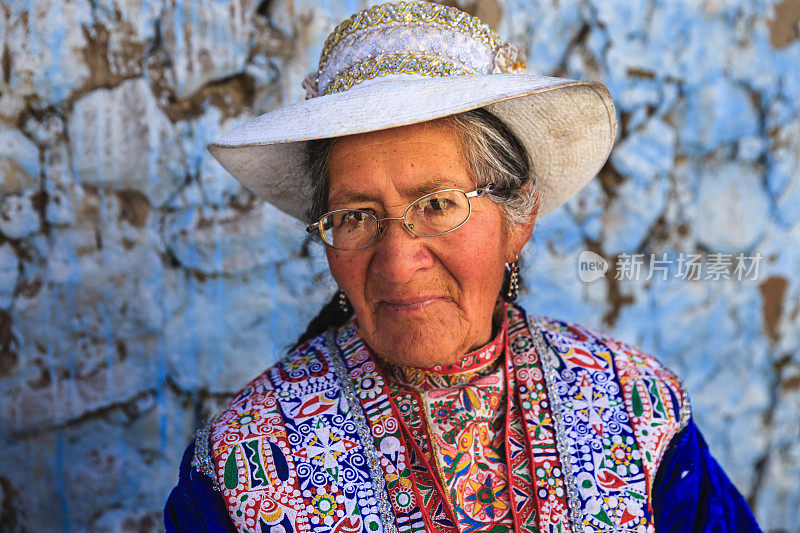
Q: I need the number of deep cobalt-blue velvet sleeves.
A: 2